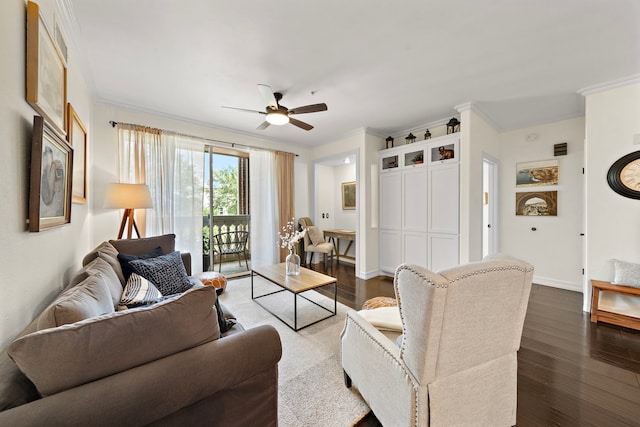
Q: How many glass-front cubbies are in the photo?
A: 3